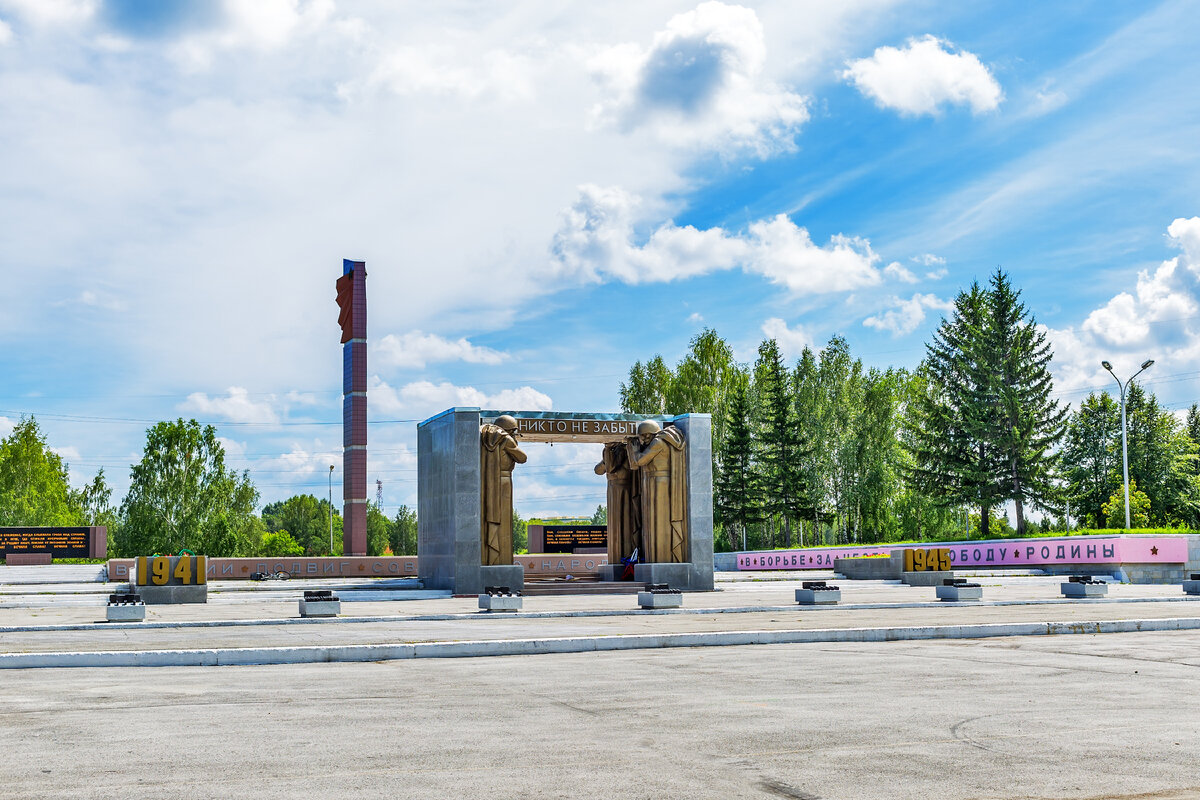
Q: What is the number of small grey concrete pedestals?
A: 8